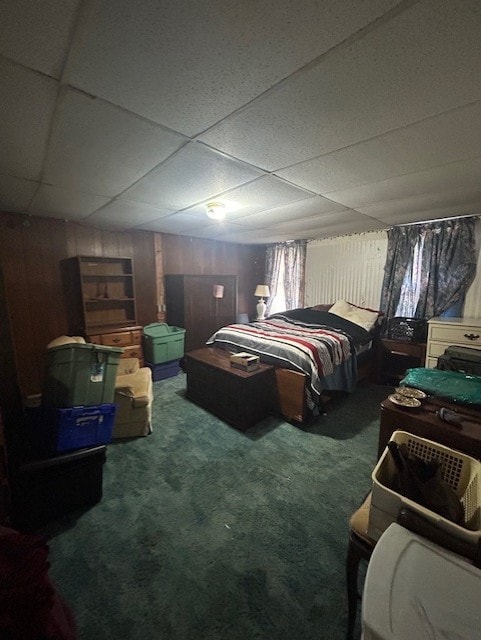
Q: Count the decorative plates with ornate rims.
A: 2